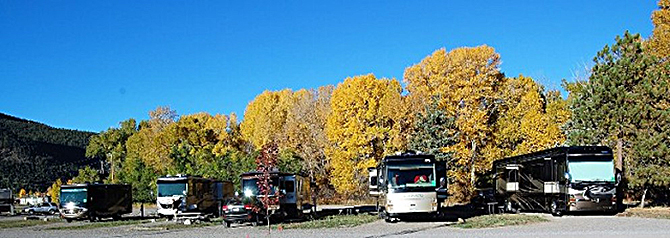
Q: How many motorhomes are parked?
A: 5